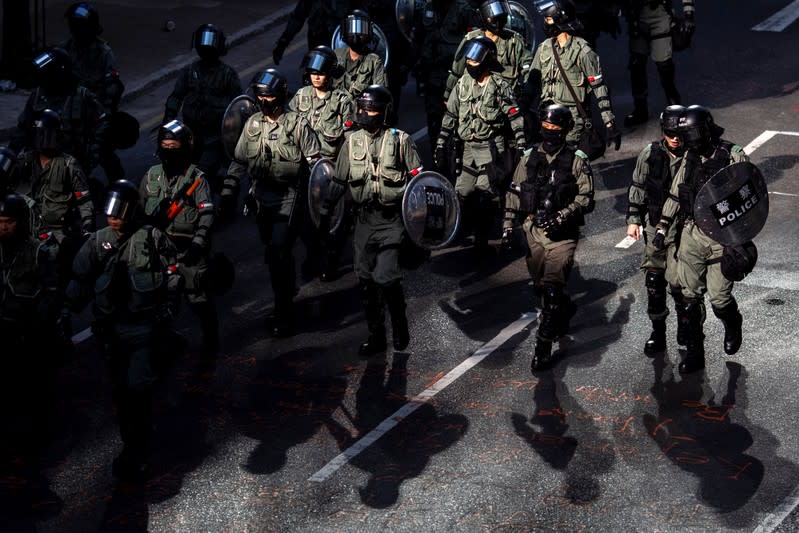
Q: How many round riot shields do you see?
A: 7